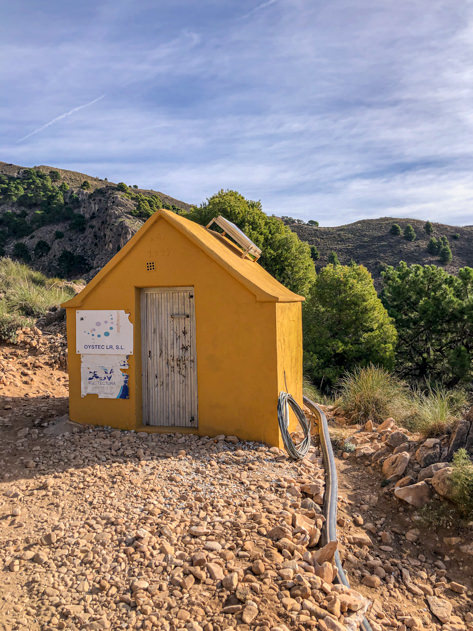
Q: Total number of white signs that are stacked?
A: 2